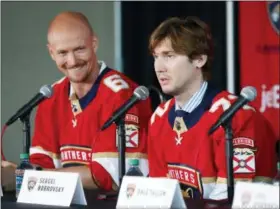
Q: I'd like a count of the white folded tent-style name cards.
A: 3